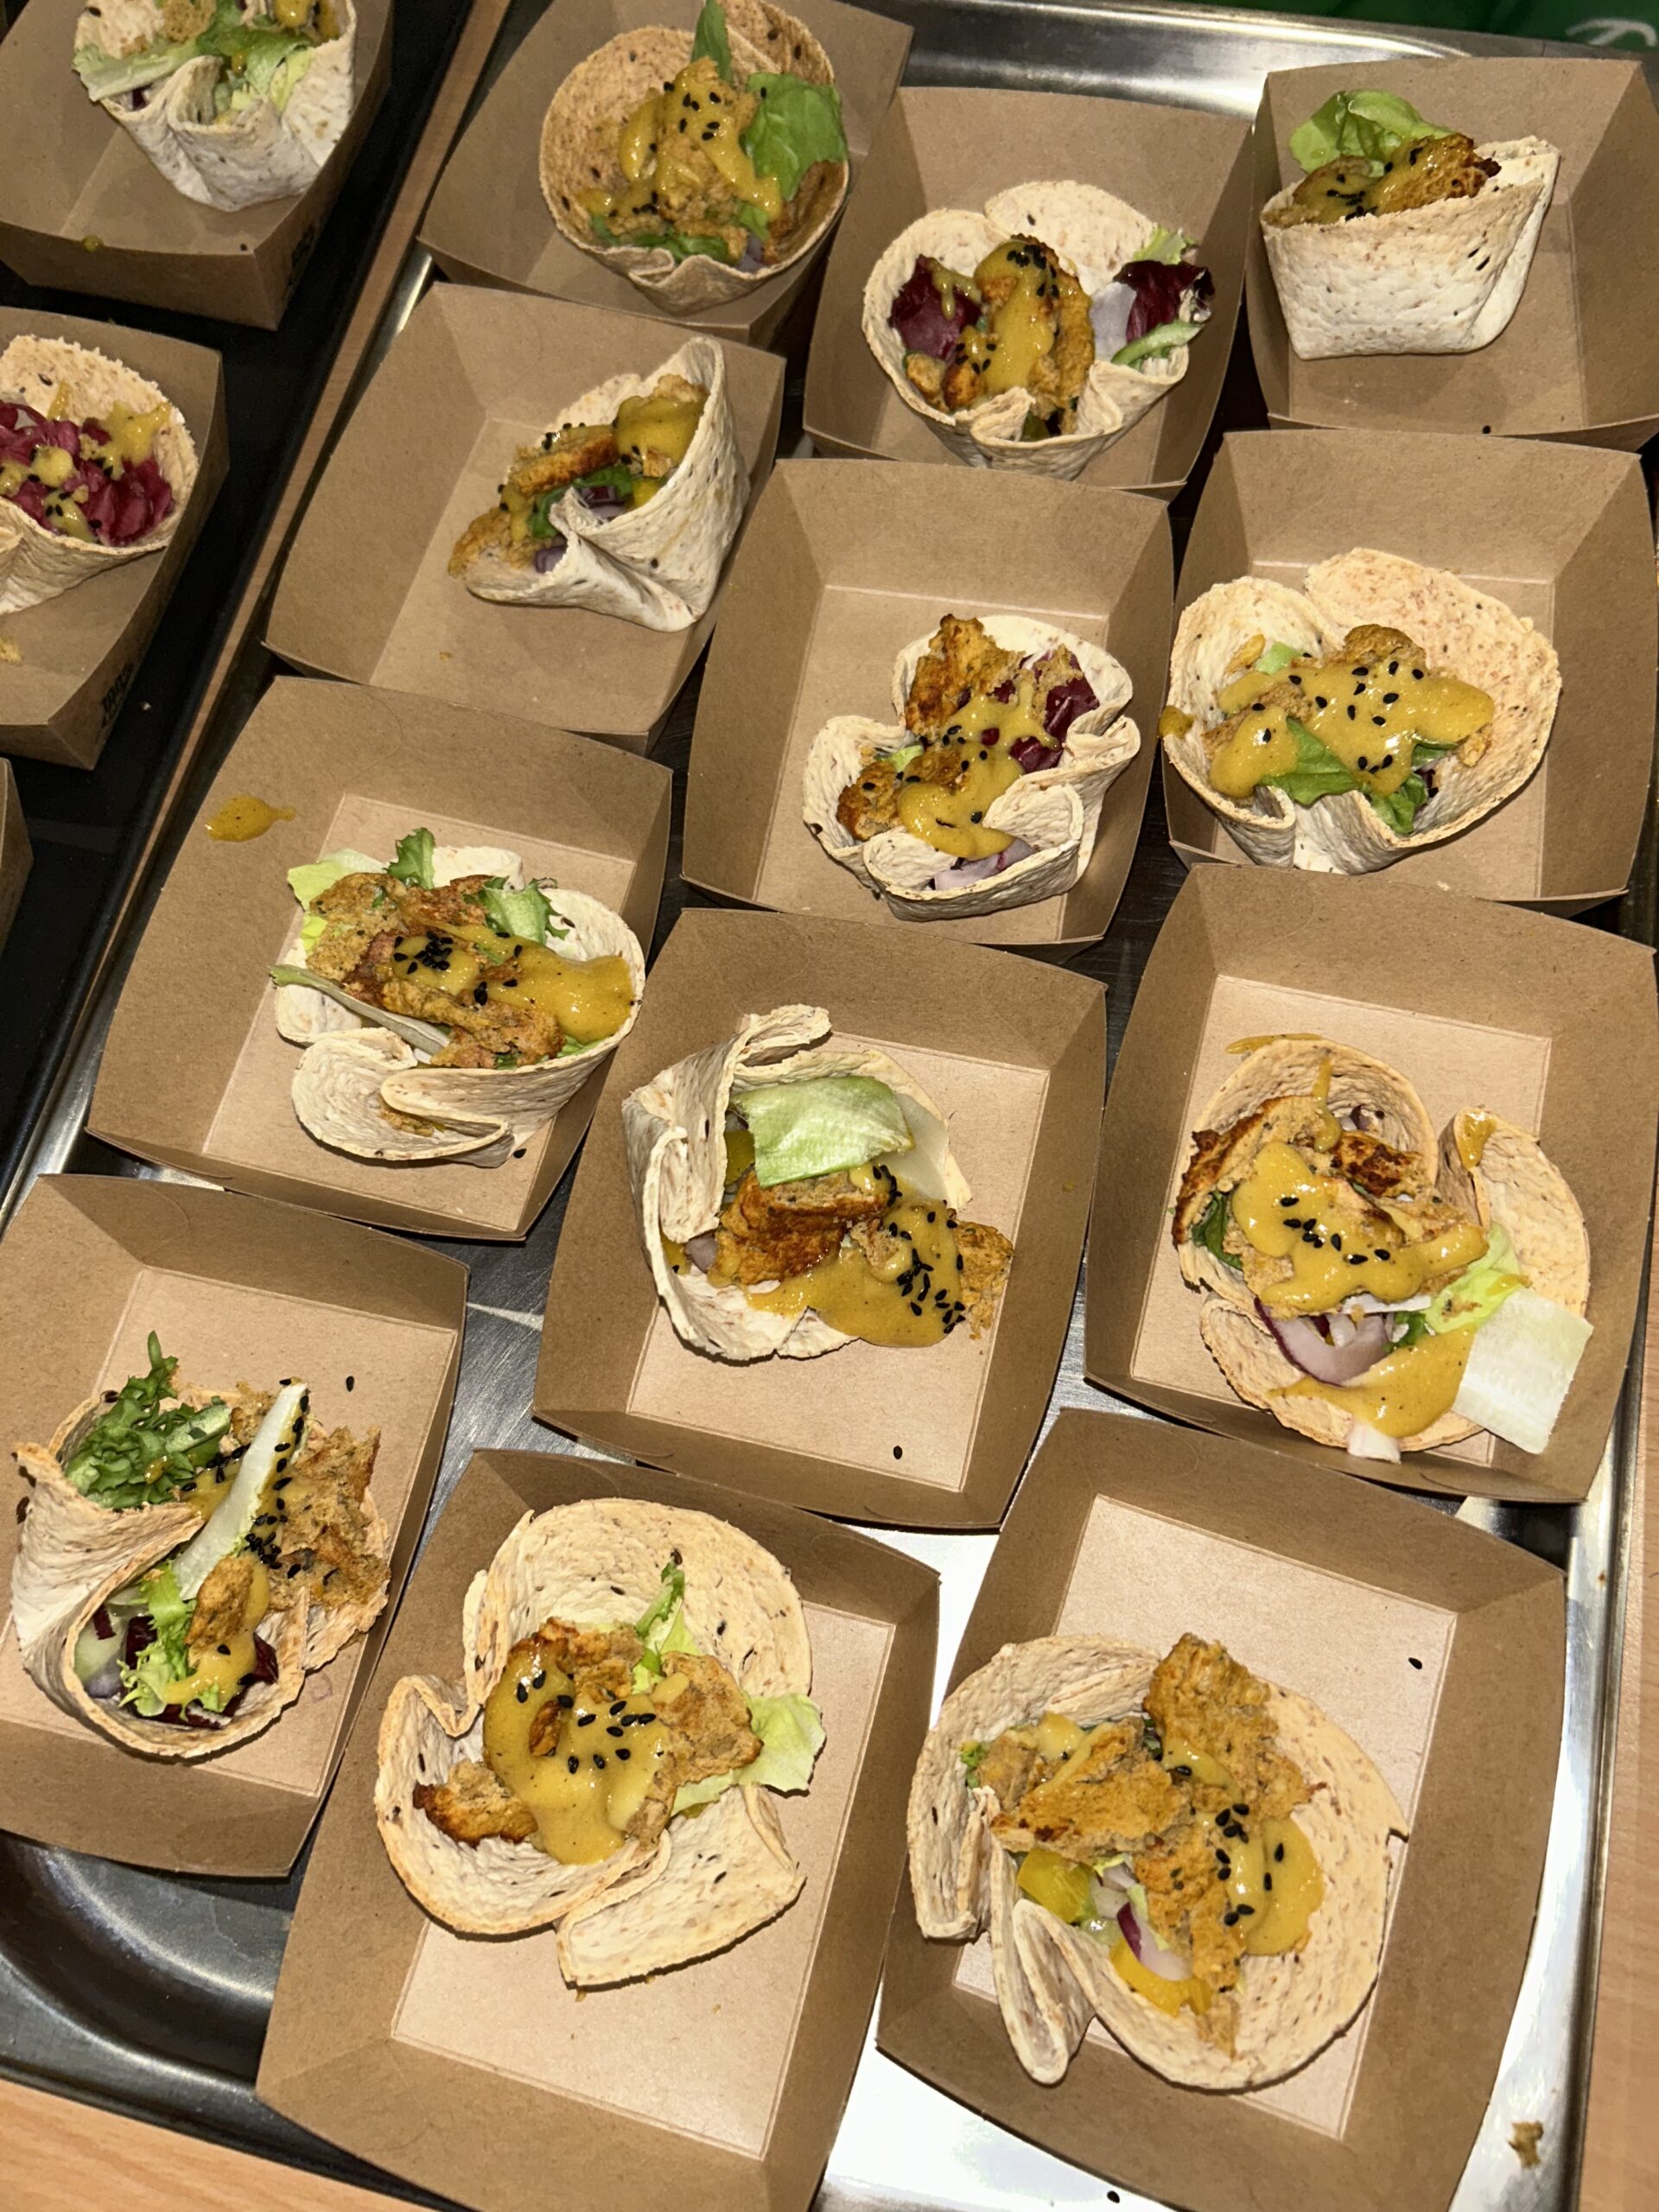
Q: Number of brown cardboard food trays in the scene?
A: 15